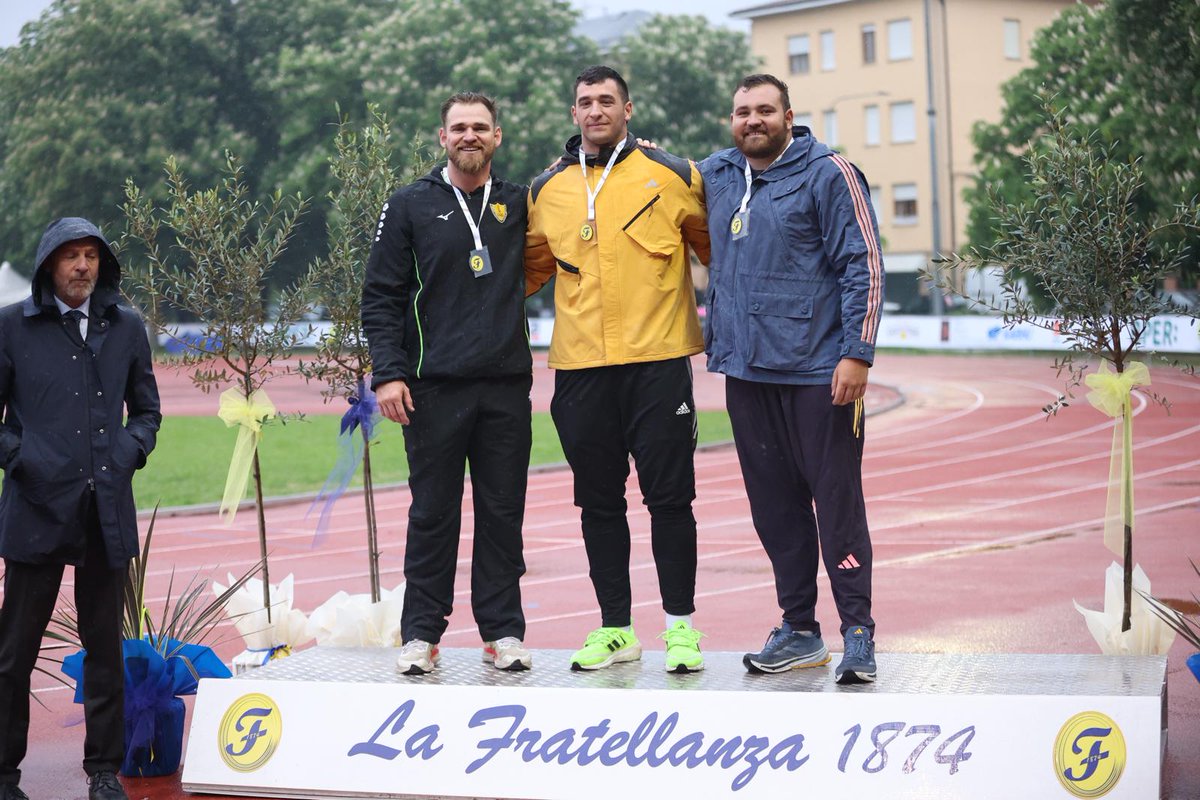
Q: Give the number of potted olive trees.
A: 3